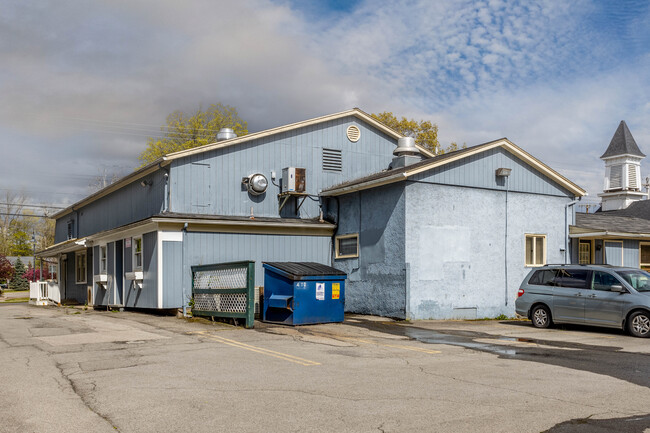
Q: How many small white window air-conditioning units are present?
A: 2